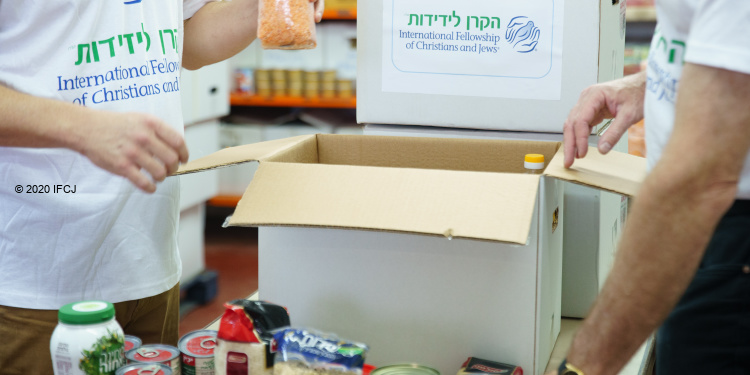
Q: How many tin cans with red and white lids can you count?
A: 4